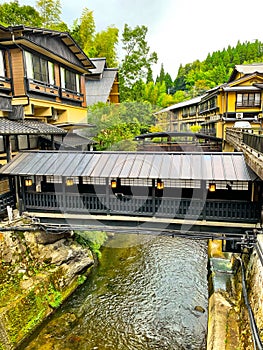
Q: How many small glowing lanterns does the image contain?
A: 5